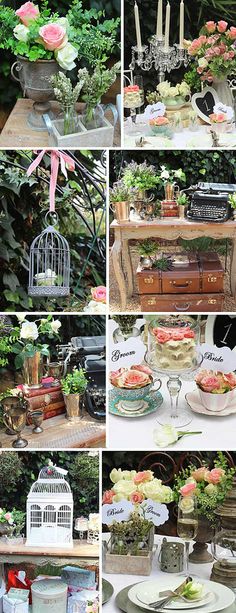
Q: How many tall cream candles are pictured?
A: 4